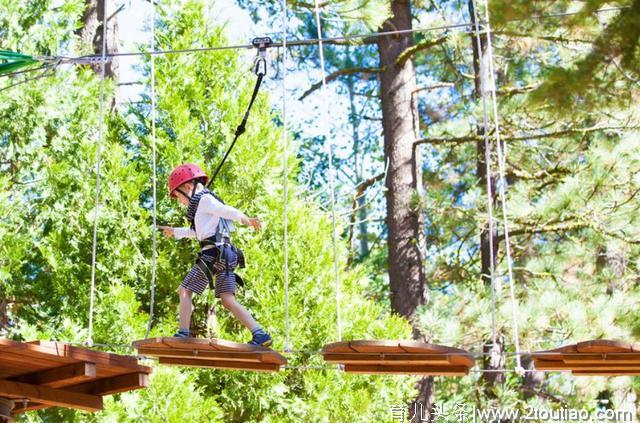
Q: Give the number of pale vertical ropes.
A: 6